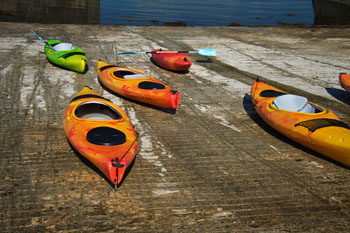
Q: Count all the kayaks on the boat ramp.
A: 6